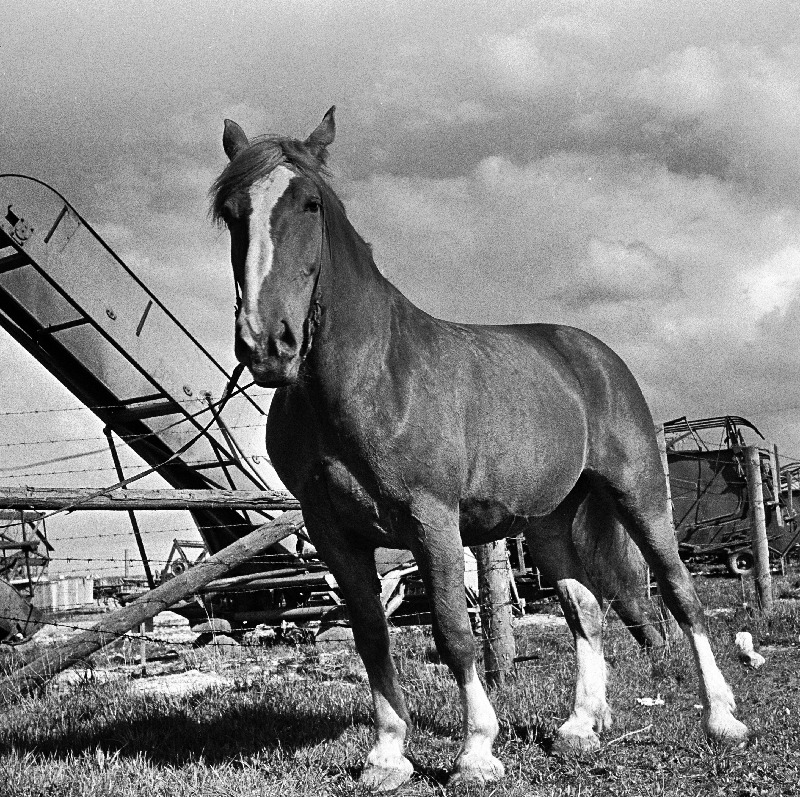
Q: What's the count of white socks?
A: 4